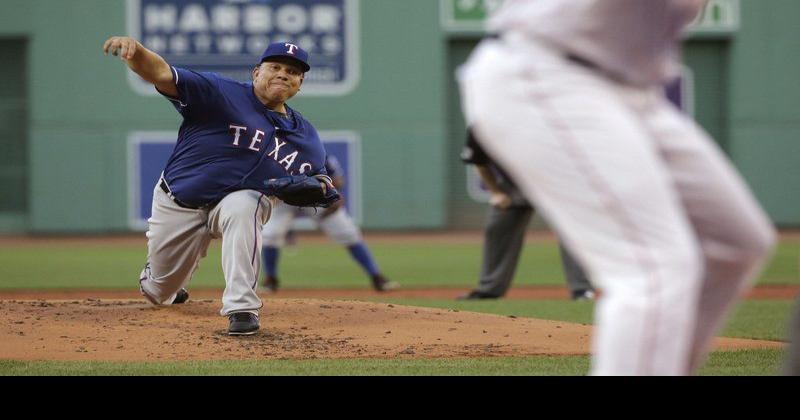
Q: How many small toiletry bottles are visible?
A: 0